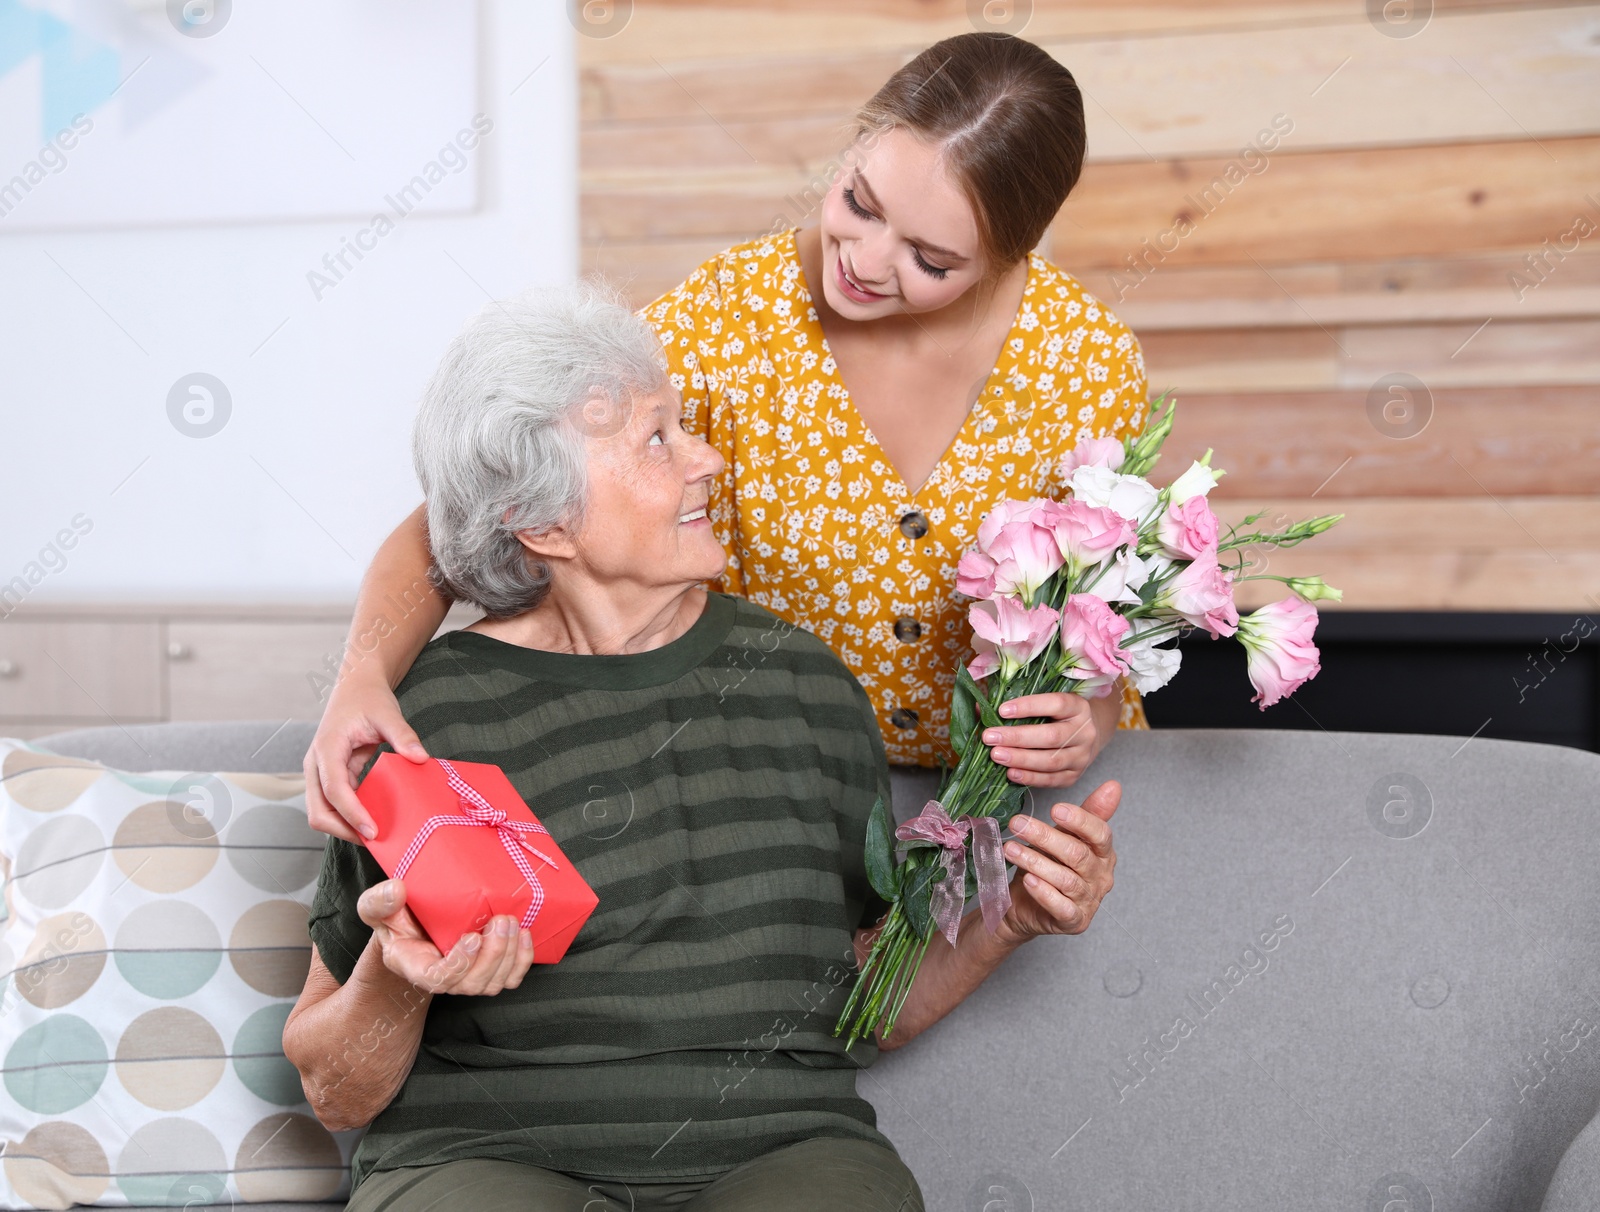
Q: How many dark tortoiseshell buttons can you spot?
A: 3